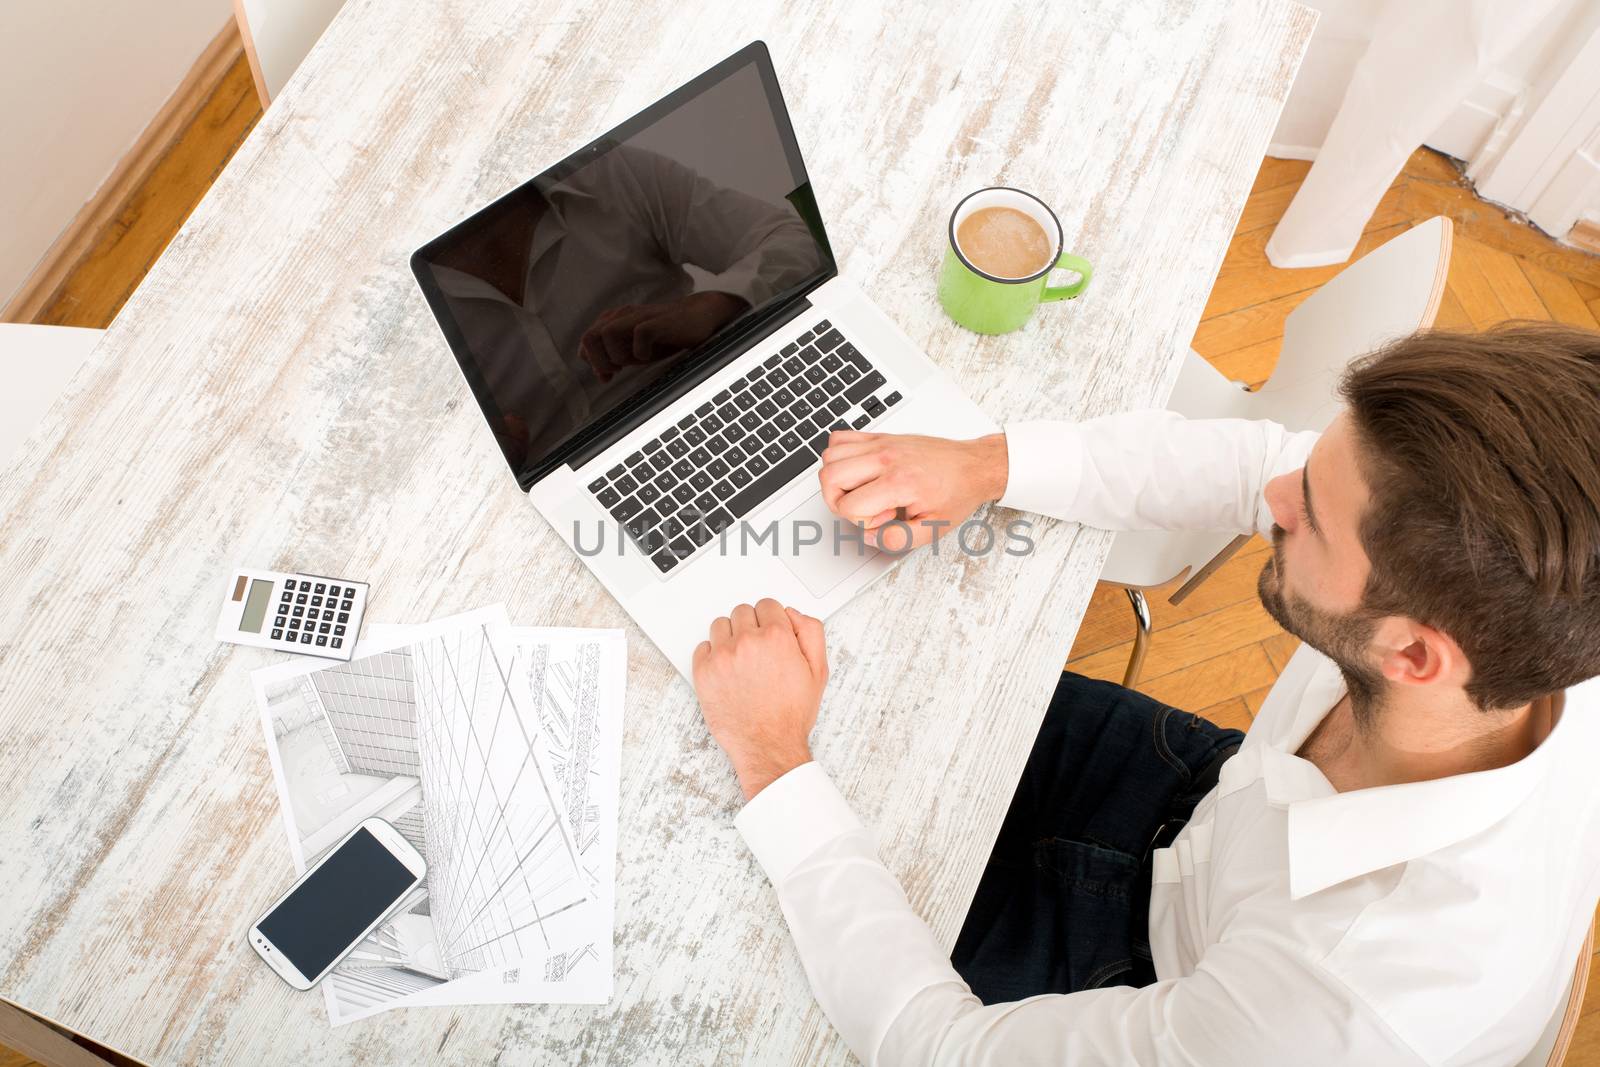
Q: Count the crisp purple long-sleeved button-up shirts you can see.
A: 0